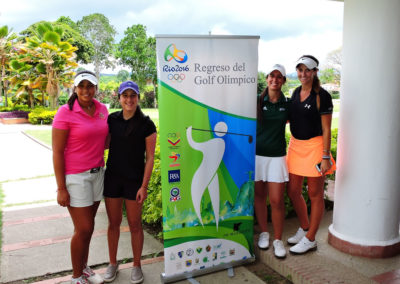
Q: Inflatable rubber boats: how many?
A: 0